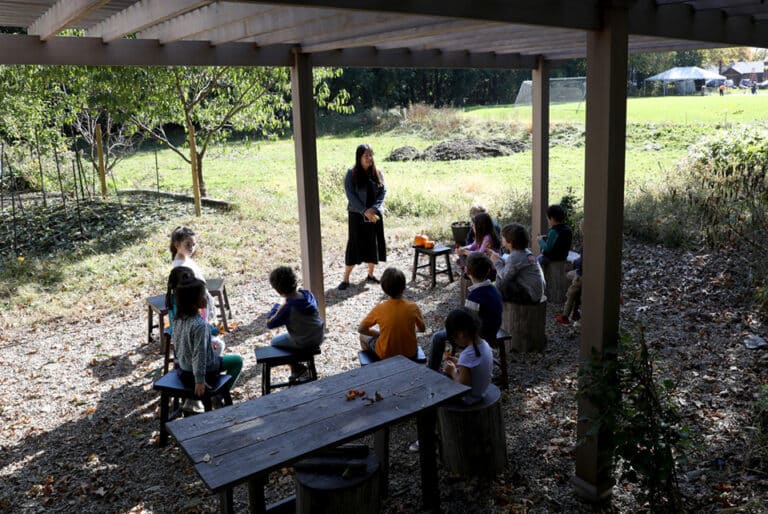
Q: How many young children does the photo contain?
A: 12